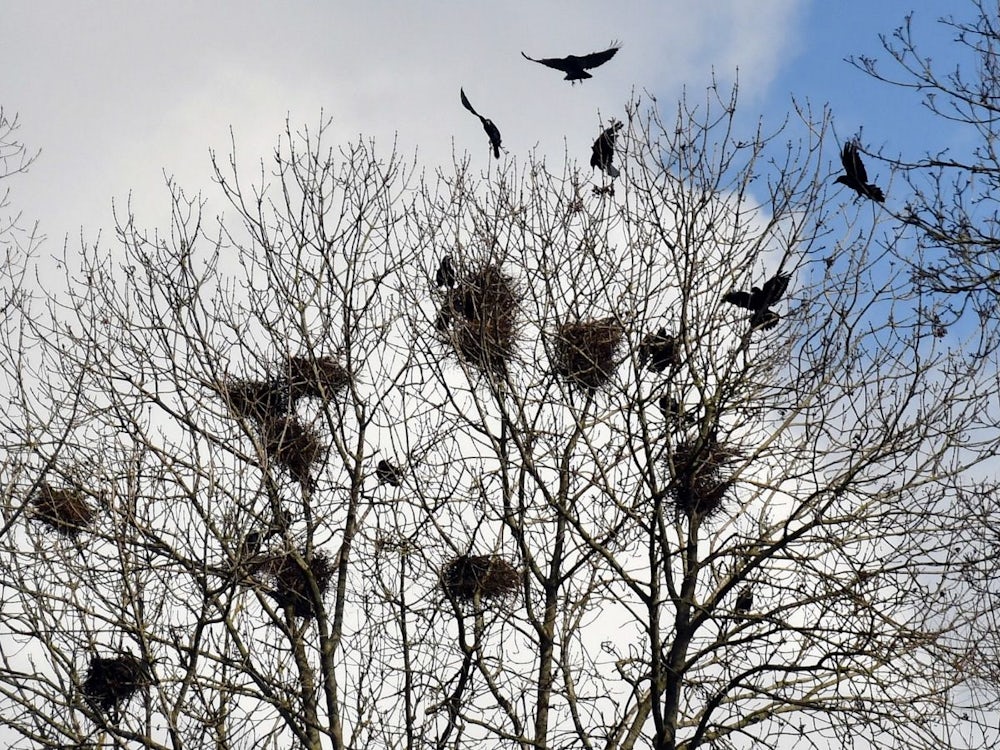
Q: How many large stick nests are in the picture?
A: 10